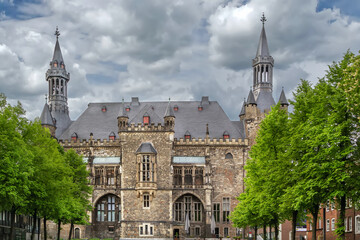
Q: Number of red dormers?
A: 9